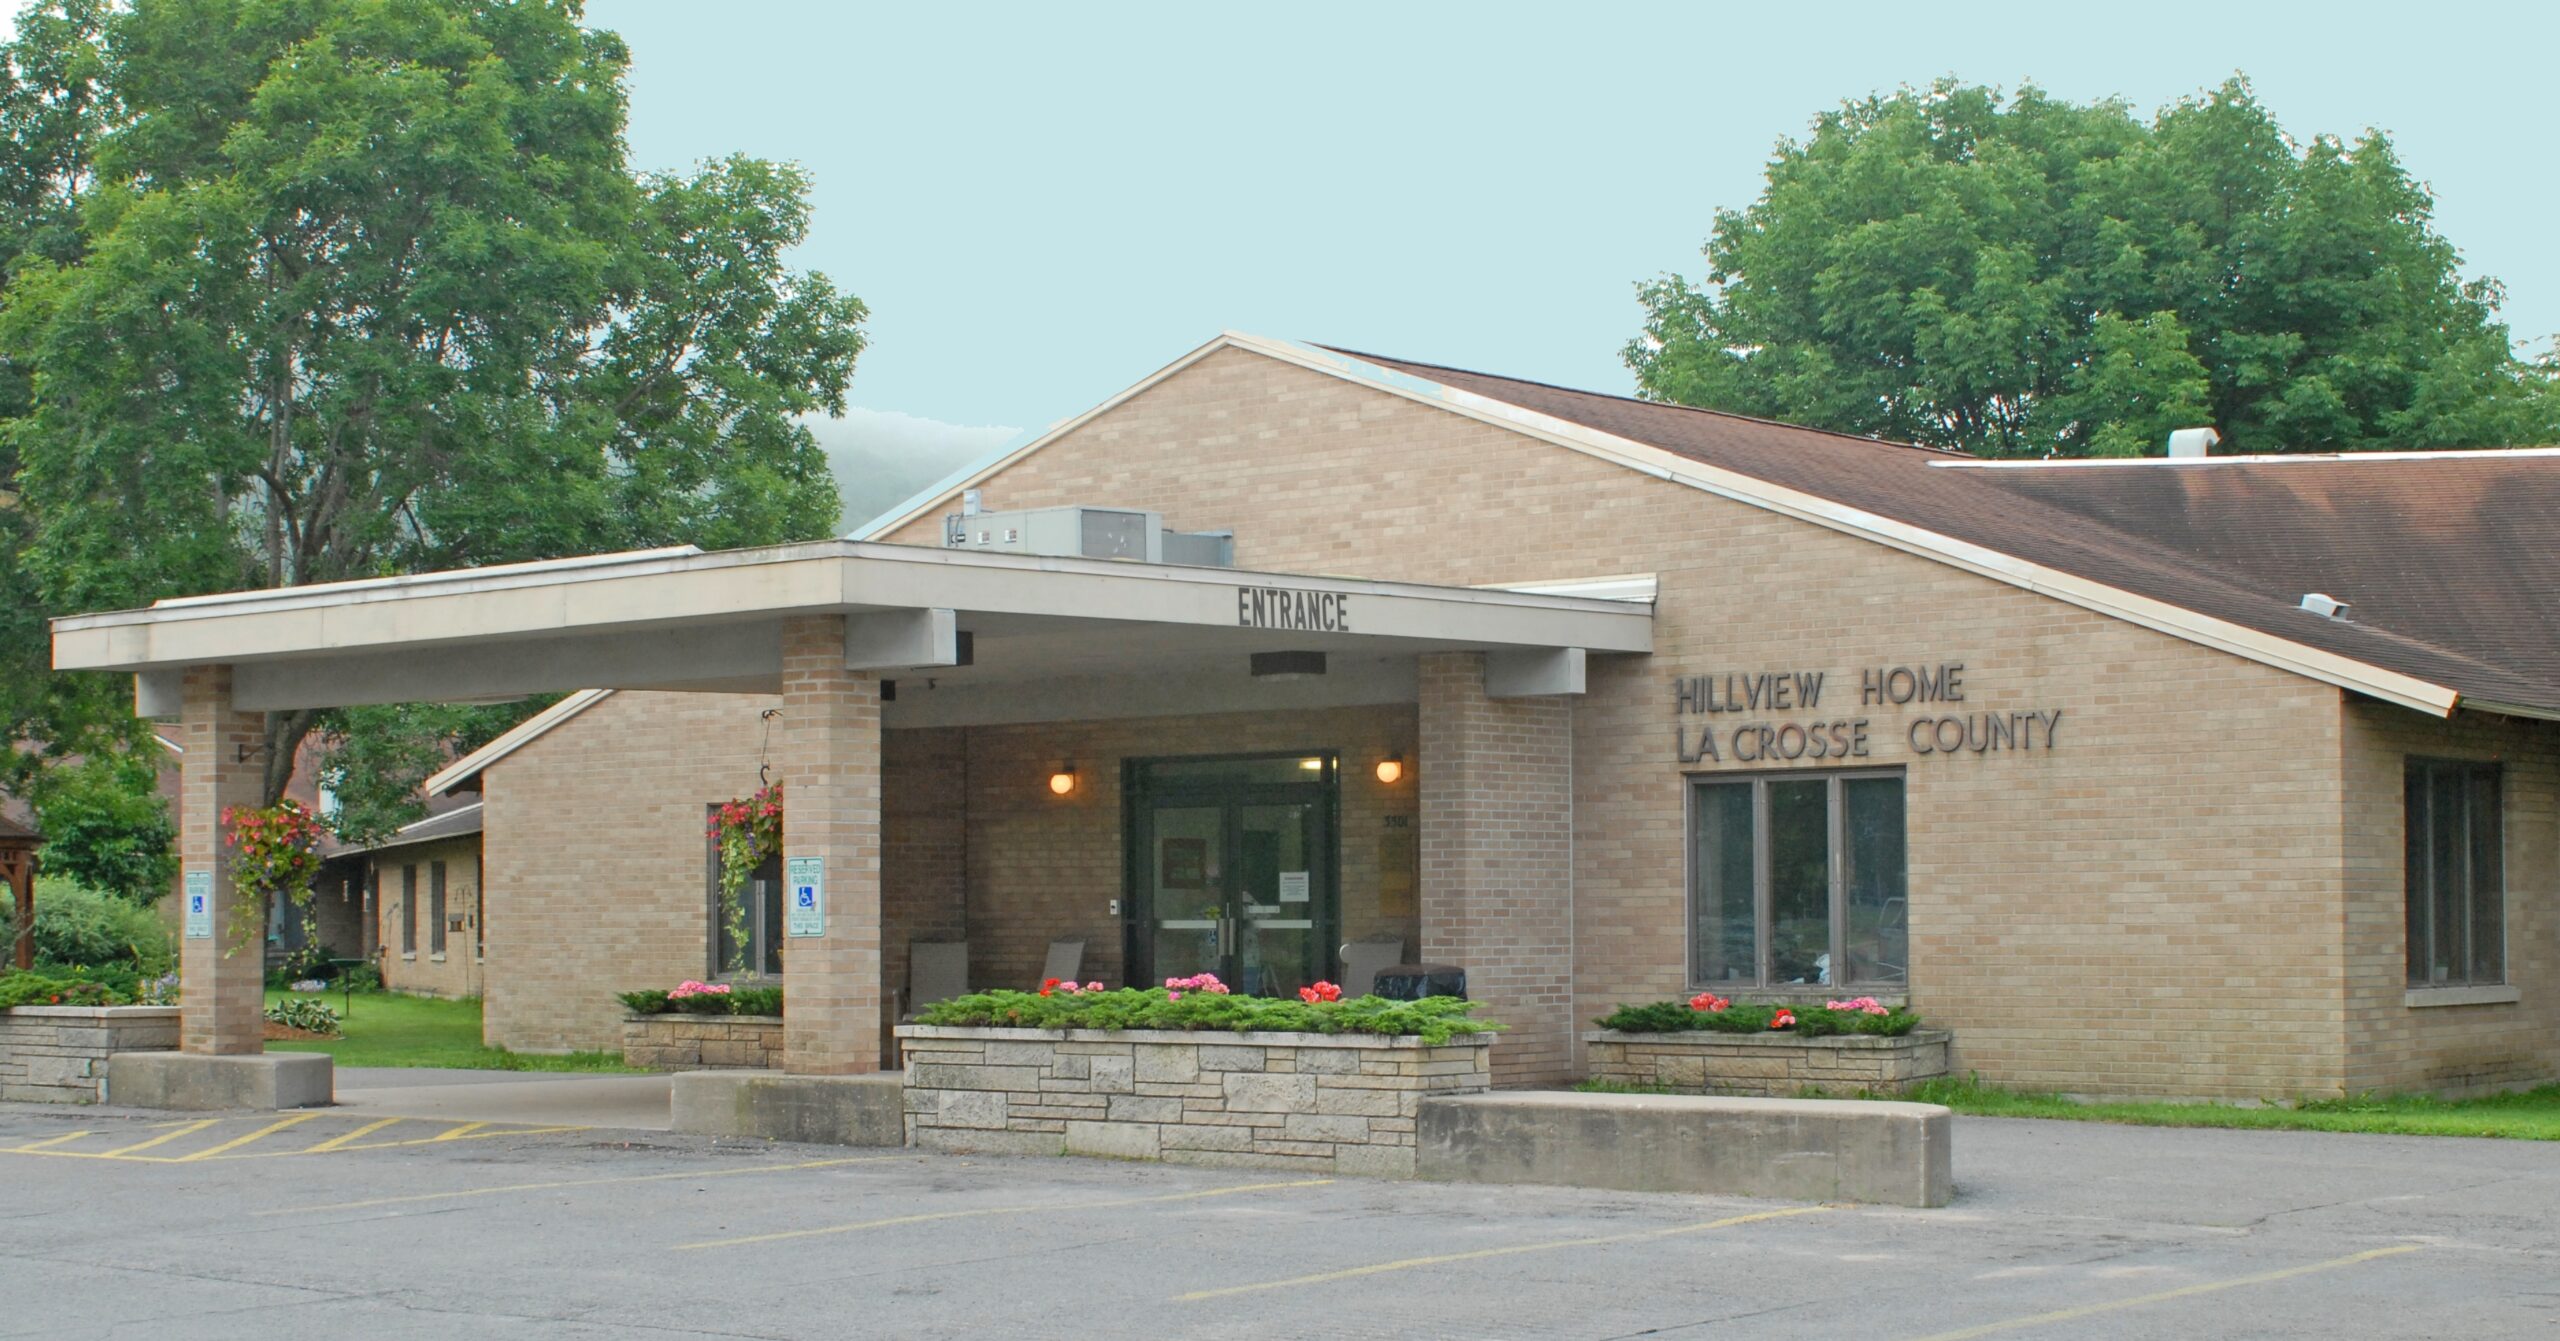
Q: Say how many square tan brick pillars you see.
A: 3